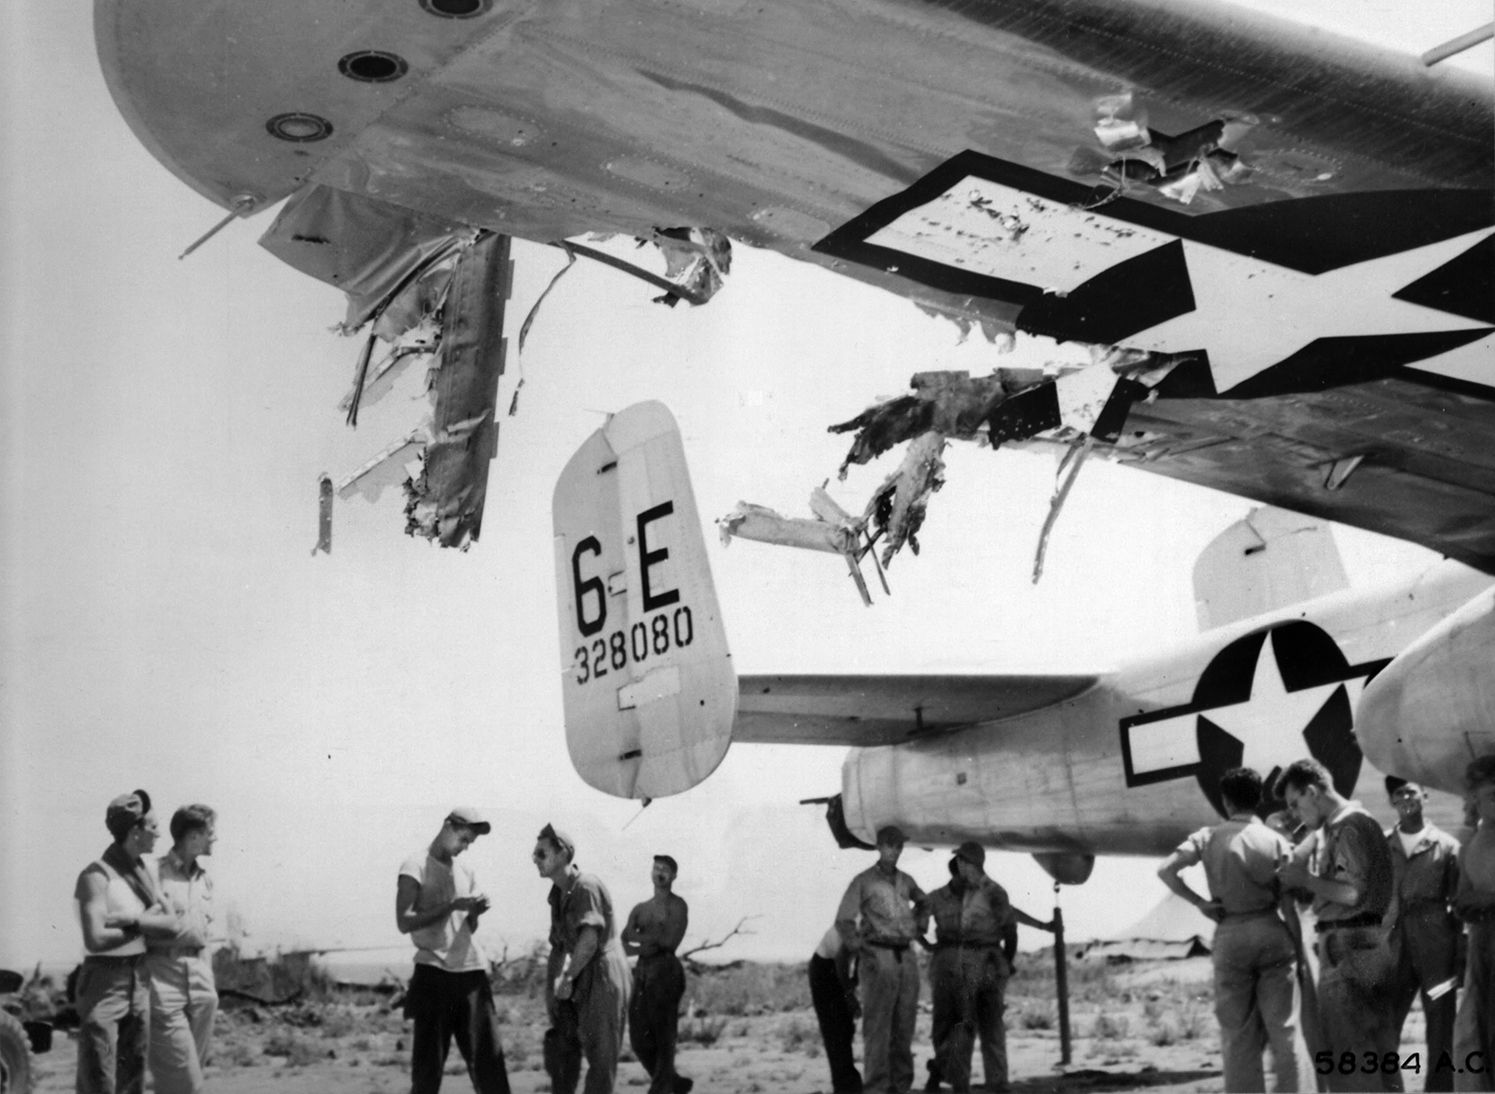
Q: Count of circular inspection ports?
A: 3